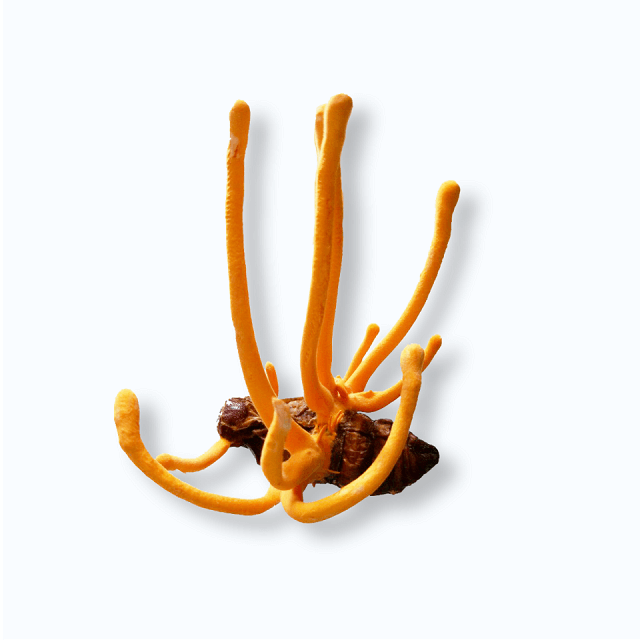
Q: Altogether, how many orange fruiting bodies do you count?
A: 11